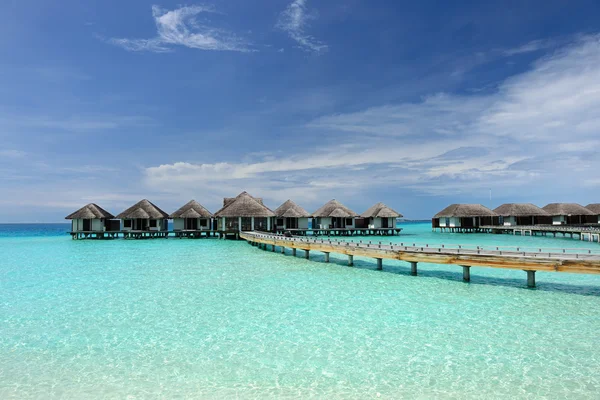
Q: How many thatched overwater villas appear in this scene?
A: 11